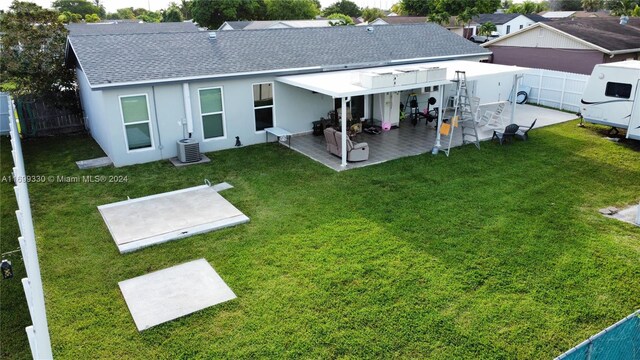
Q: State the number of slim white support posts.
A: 3